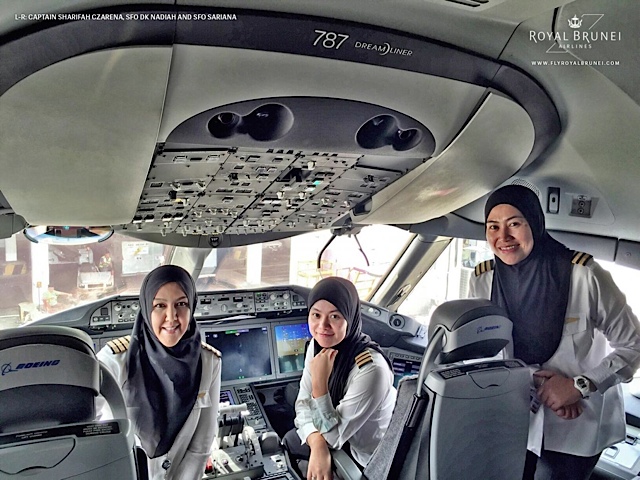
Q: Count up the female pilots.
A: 3